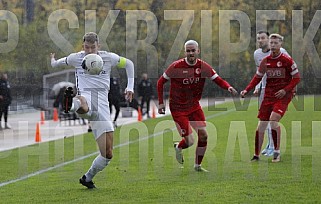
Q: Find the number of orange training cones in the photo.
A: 5